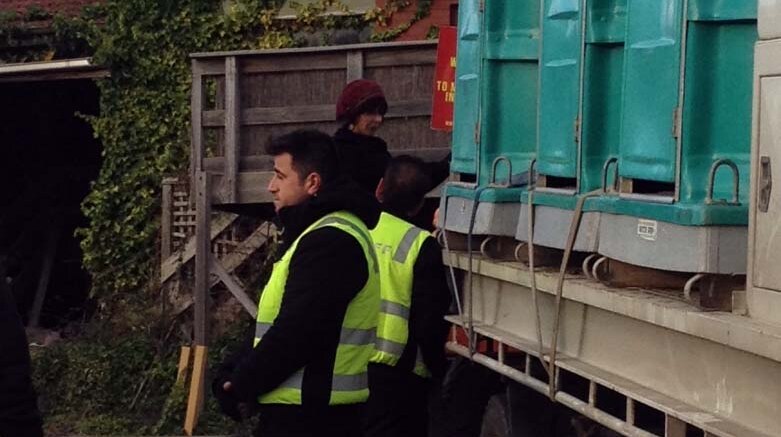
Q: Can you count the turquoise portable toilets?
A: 3